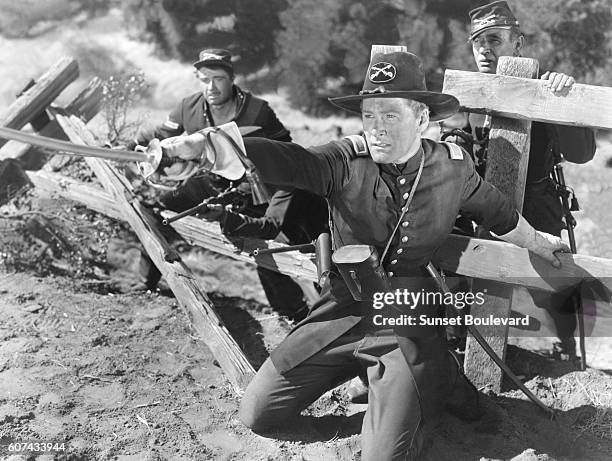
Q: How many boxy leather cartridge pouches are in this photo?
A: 1